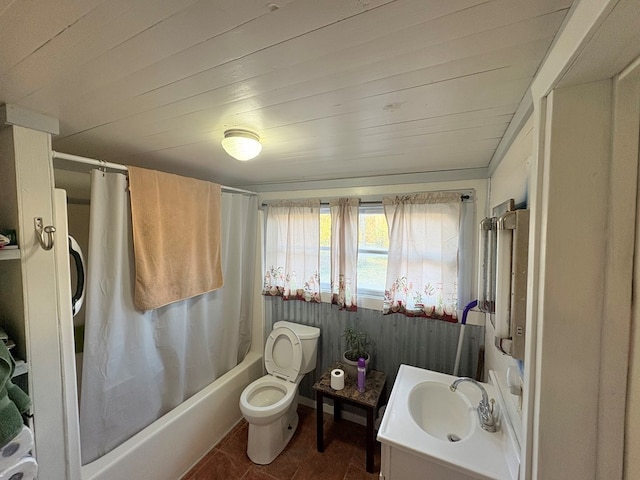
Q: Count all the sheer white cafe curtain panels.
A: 3